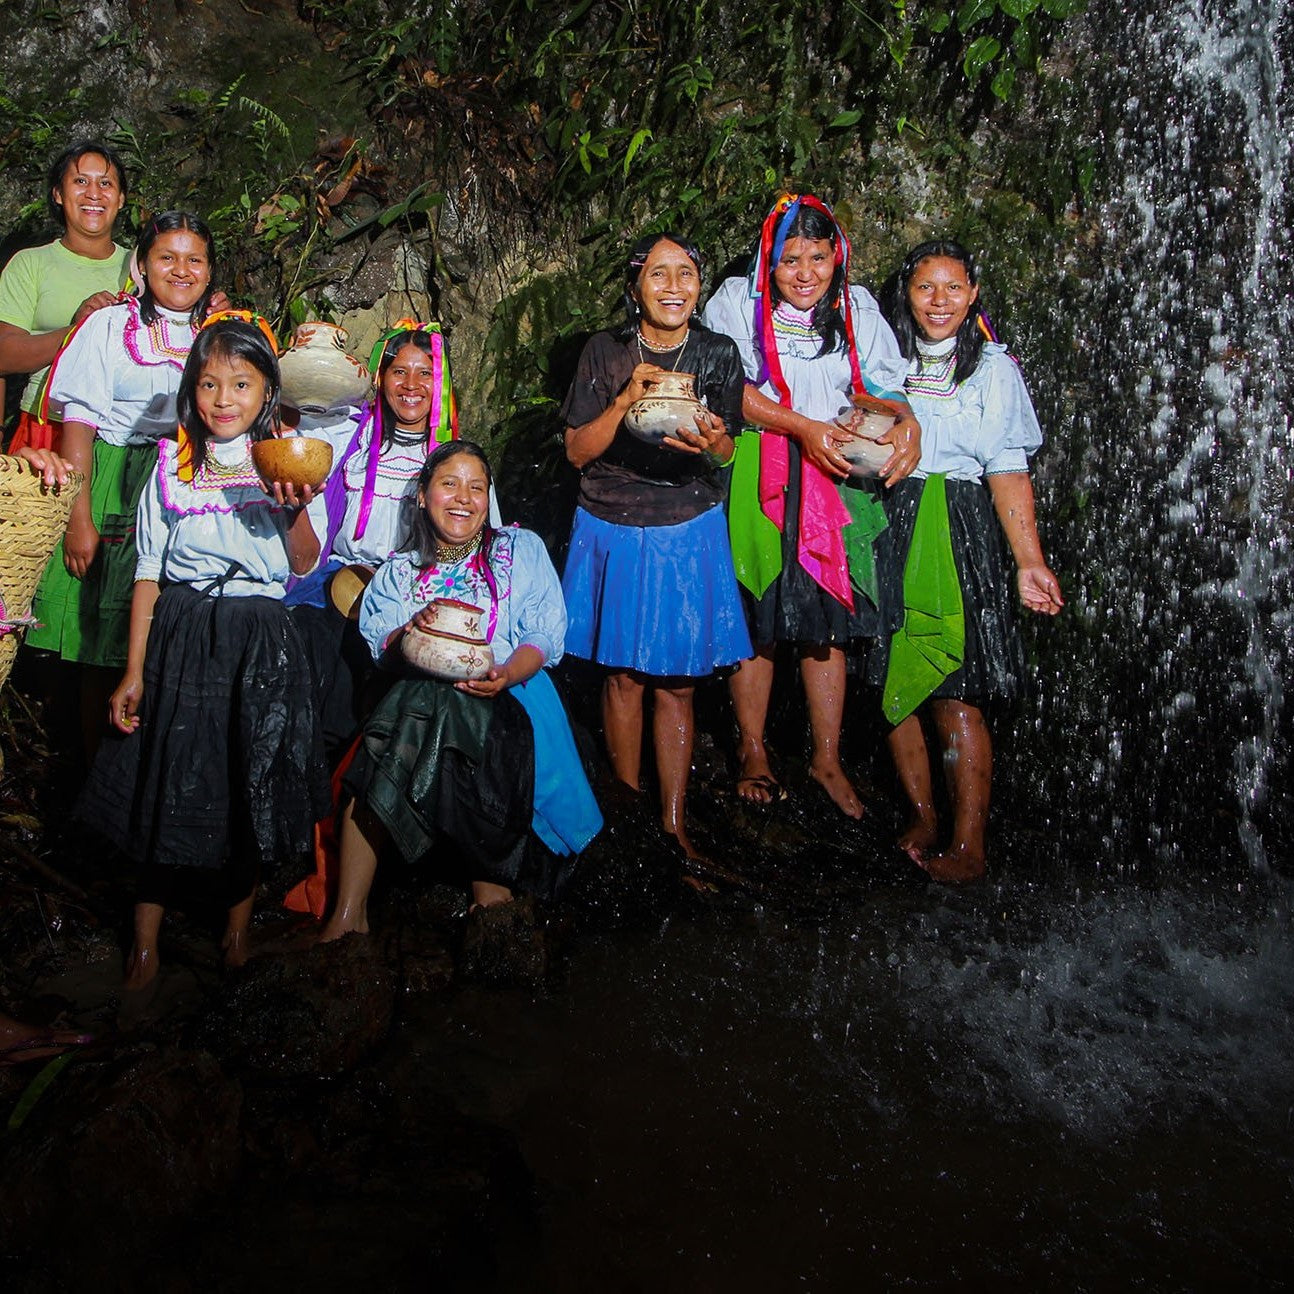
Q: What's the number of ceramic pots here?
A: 4